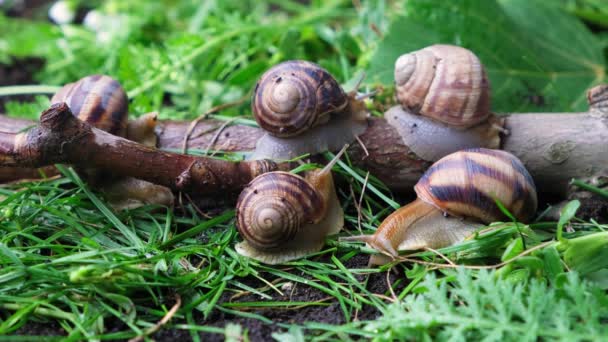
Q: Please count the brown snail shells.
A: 5